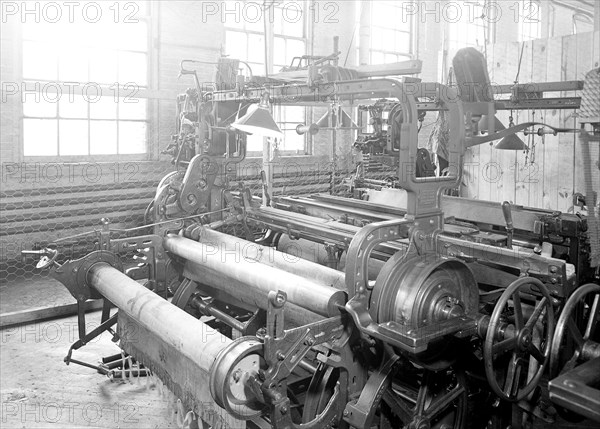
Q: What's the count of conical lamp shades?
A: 4